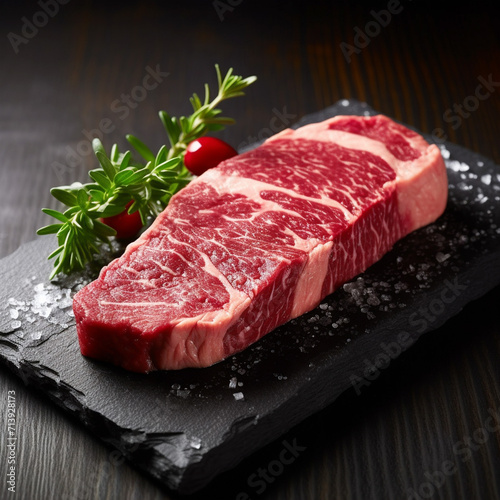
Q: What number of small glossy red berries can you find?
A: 2